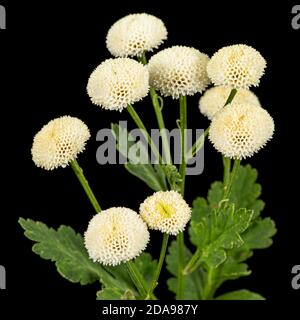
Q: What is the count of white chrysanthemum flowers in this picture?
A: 9